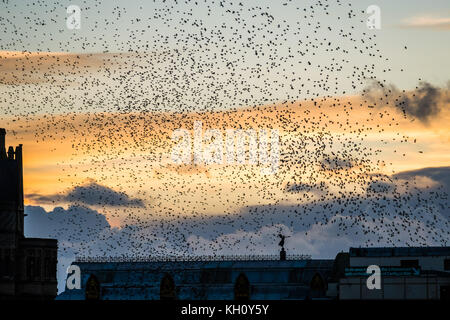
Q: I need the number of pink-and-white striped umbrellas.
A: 0